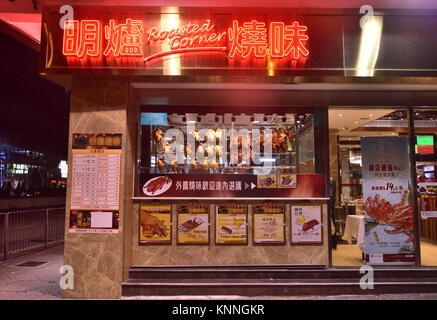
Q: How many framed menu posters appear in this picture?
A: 5